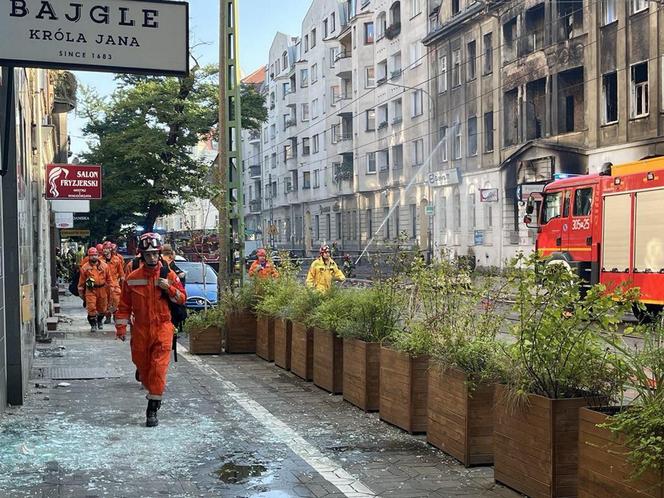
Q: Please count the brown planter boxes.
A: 11